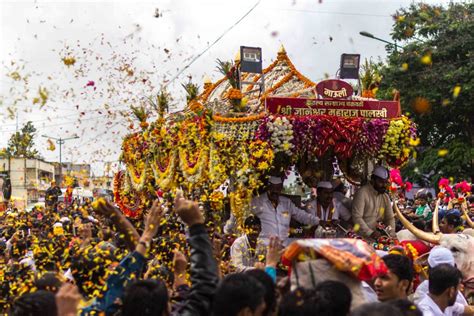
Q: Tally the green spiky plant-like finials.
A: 5